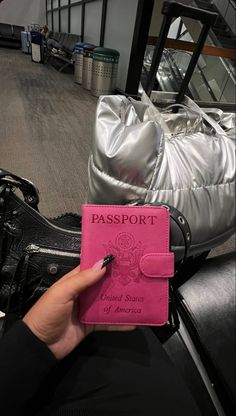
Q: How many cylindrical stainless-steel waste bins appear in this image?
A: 3